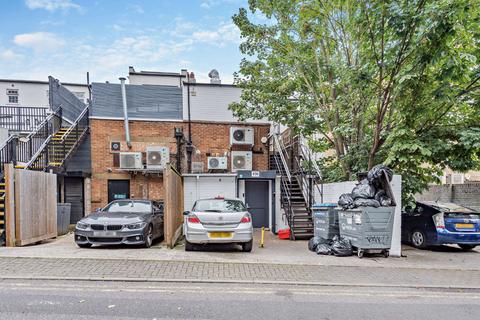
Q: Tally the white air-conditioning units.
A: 5